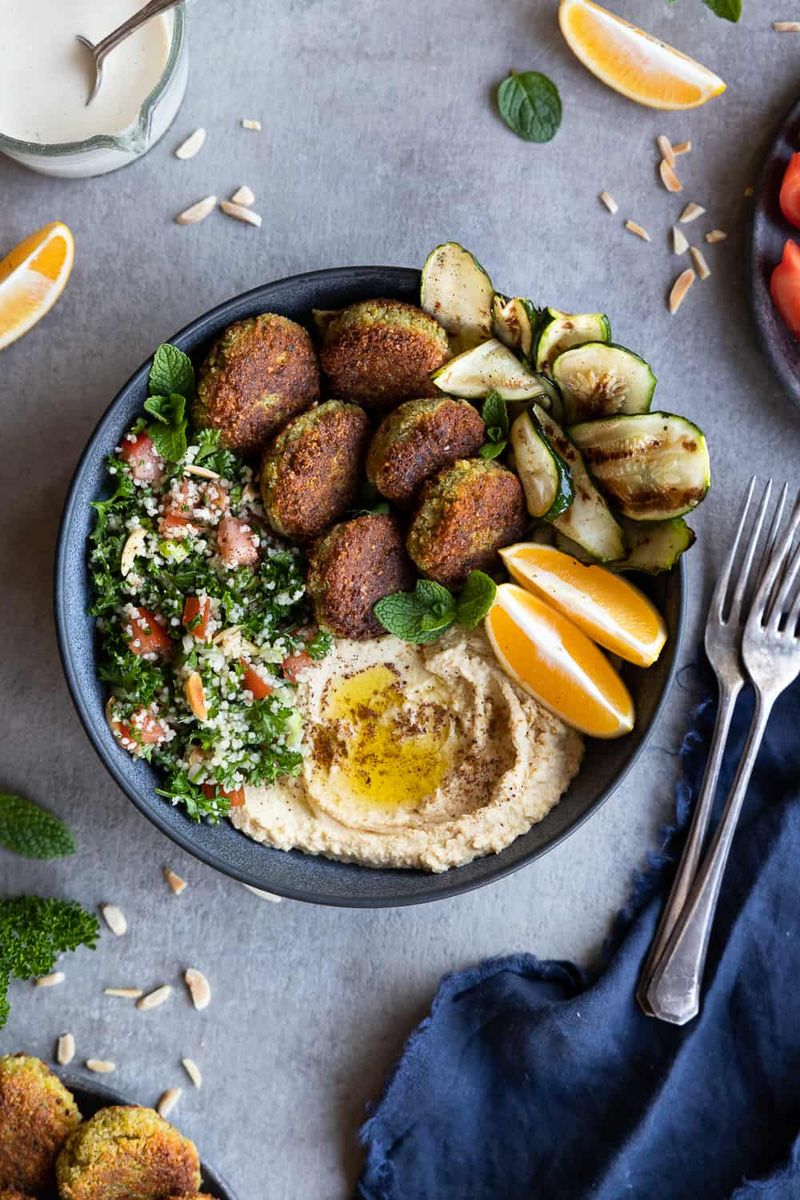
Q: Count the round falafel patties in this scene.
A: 8